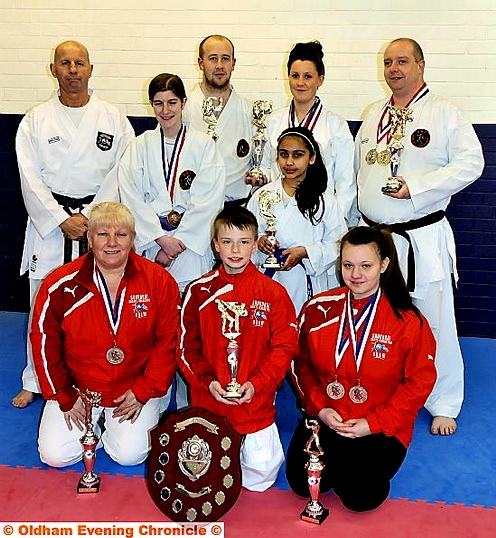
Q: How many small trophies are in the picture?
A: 7